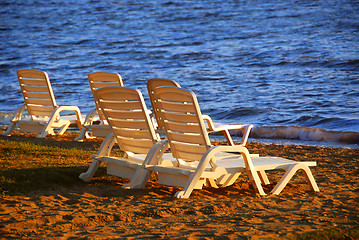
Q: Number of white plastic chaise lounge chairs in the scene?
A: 5